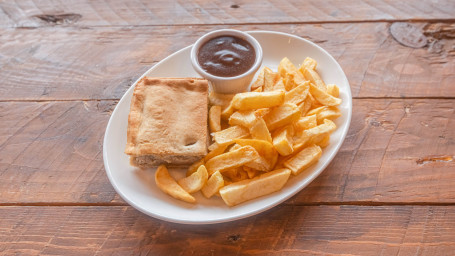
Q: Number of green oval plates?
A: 0